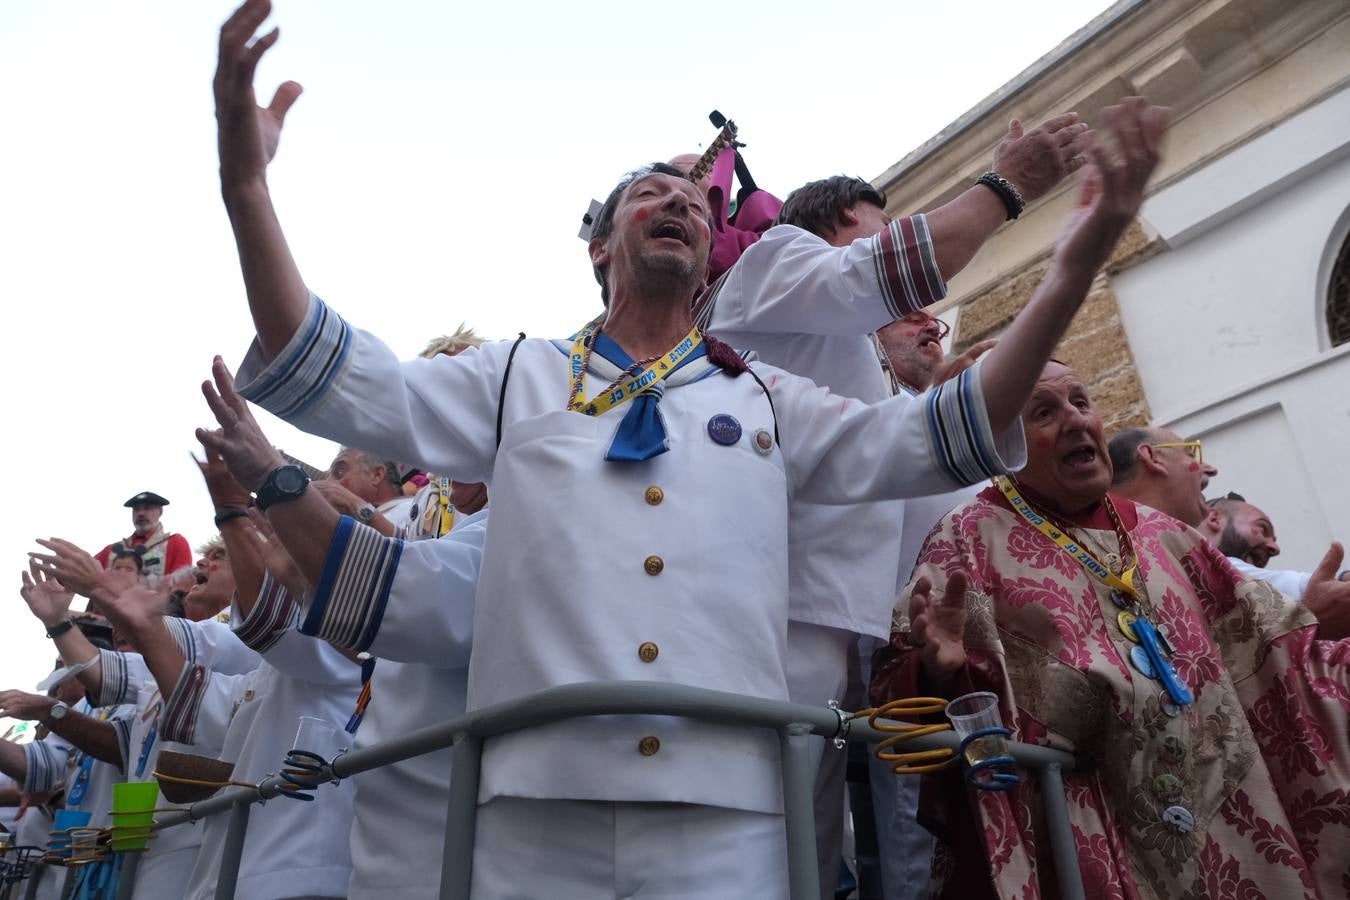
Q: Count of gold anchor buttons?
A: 4